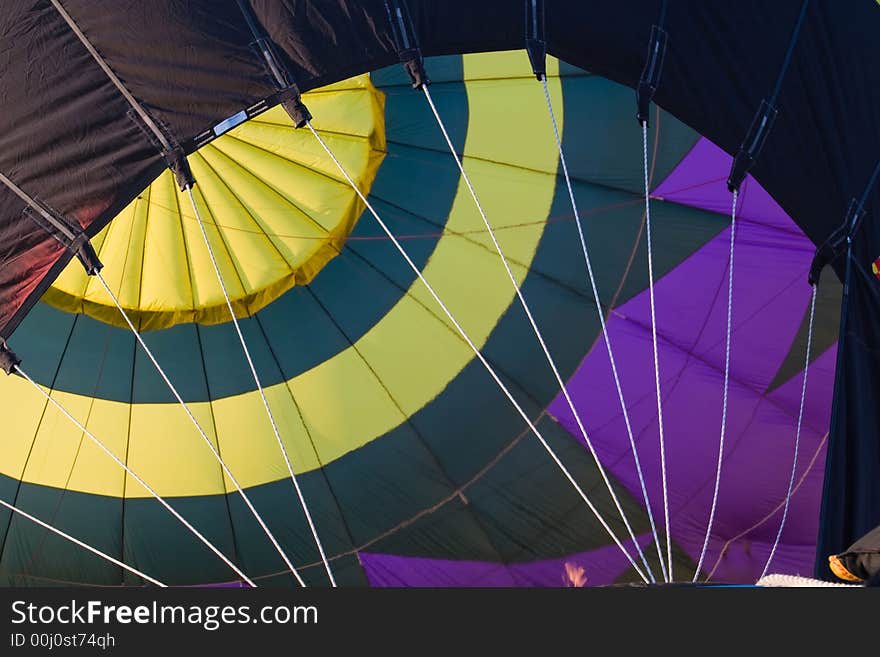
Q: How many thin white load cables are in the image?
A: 10